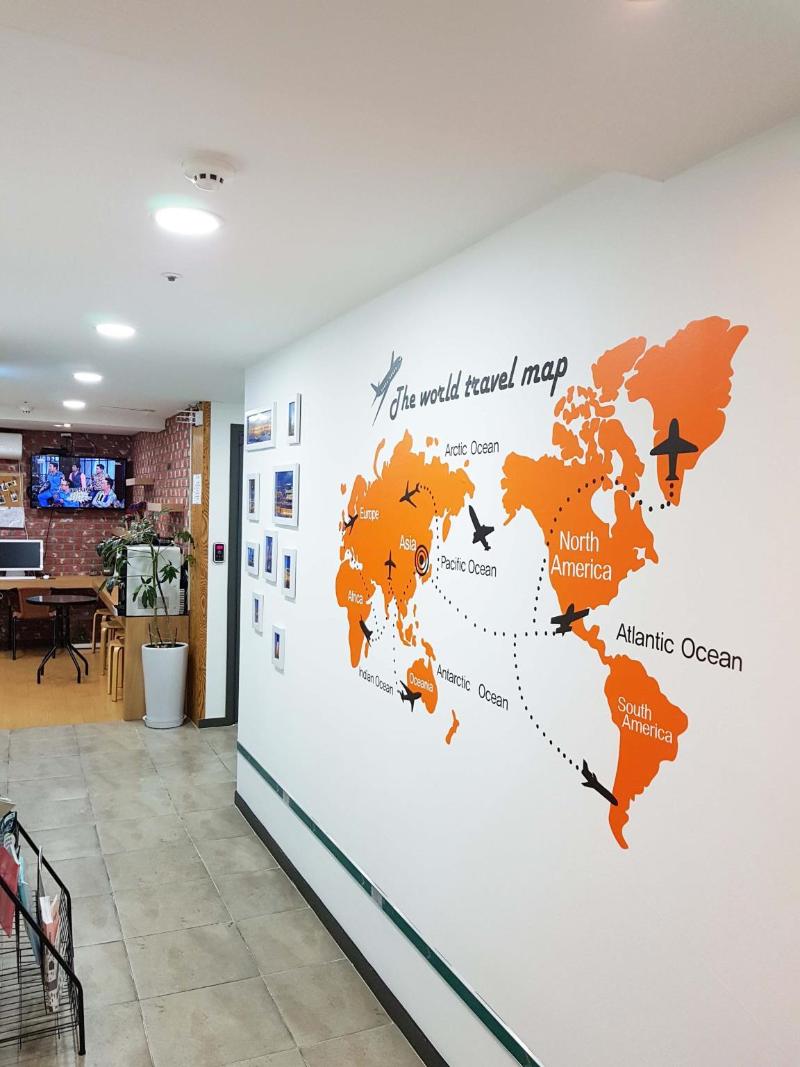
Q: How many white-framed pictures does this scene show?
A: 9